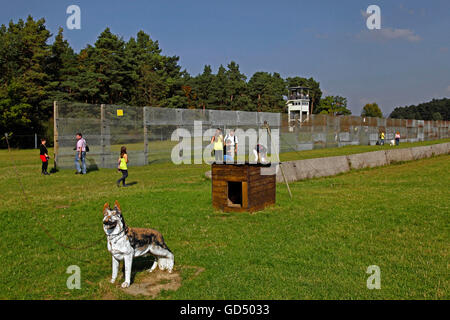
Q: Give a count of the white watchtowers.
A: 1